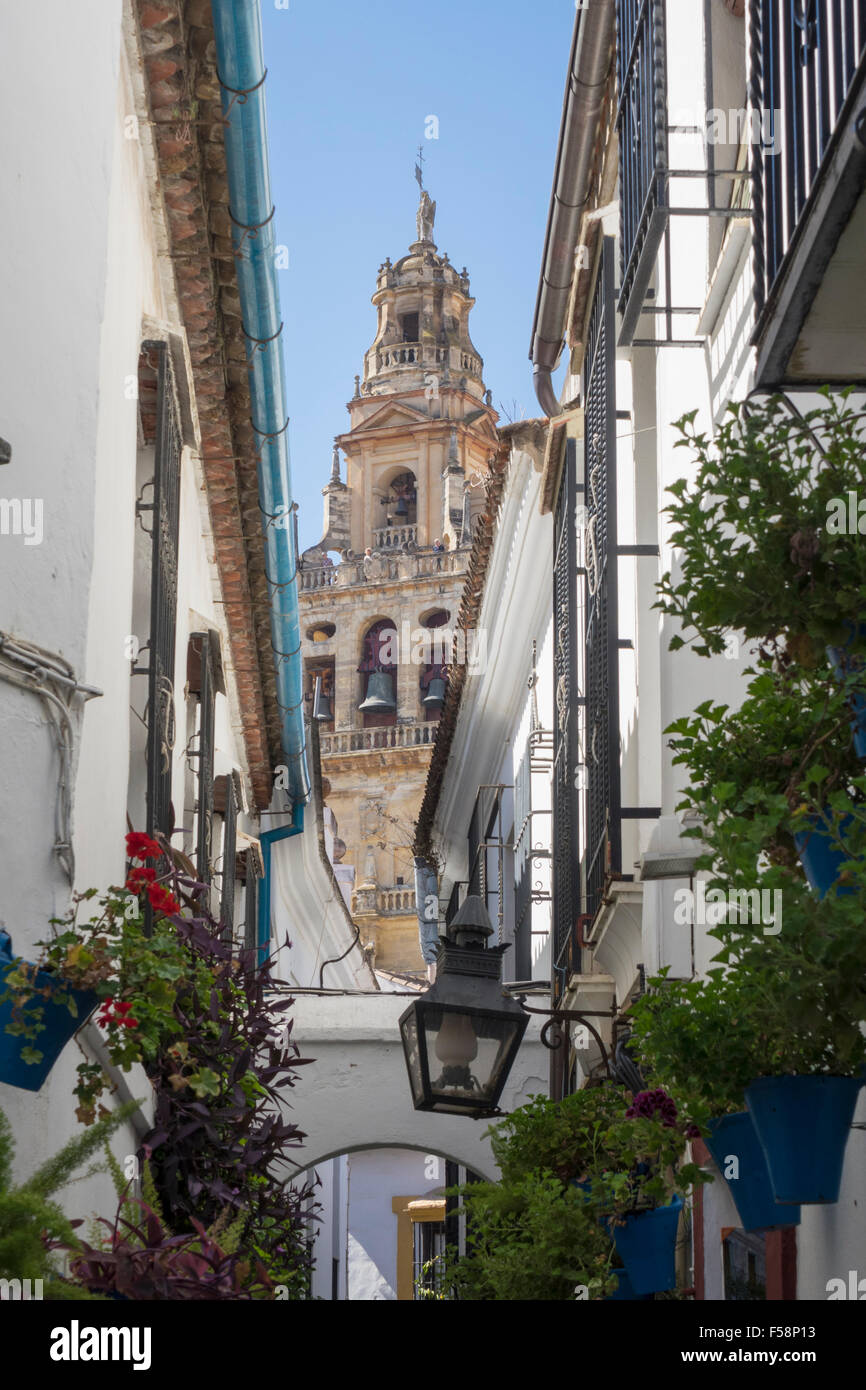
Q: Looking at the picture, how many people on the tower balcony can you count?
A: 3